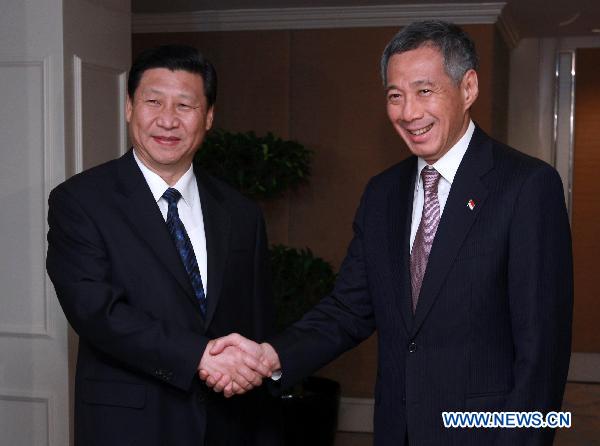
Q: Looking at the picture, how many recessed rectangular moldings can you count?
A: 3